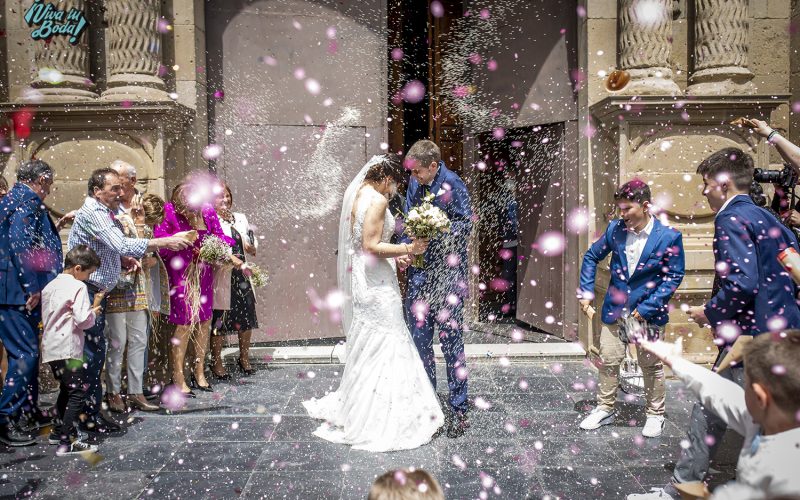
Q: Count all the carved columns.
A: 4